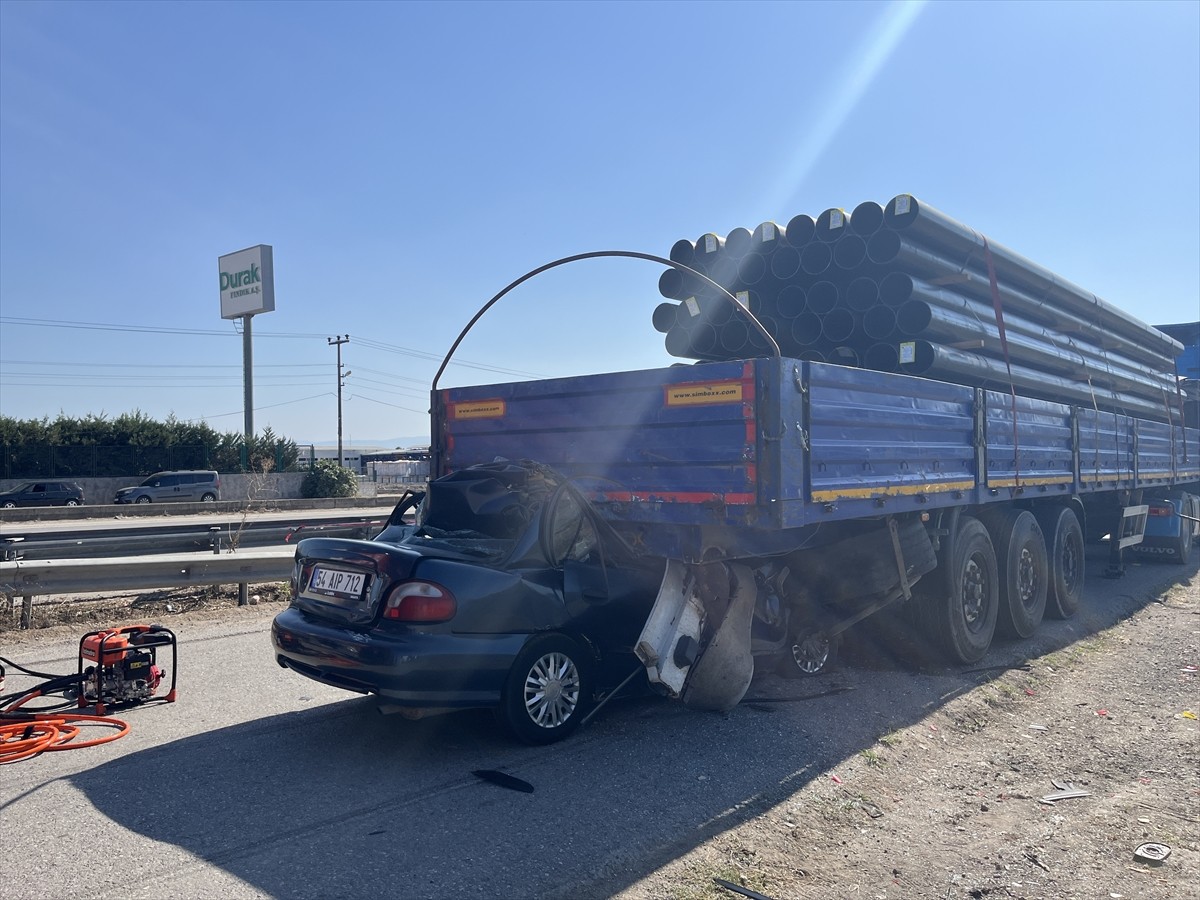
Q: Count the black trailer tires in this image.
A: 3